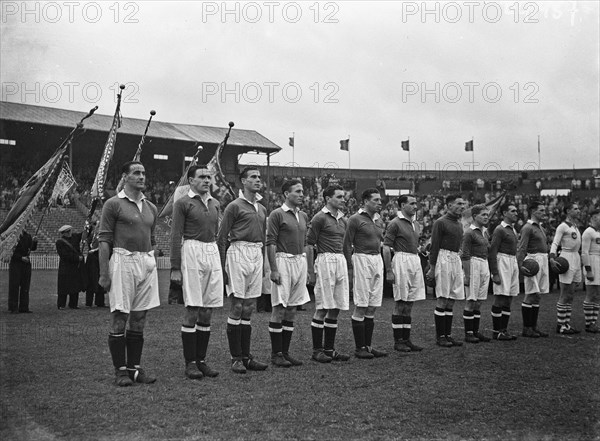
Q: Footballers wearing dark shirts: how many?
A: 11